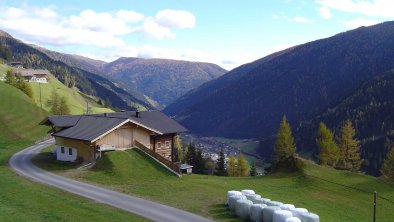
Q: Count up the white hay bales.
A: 14